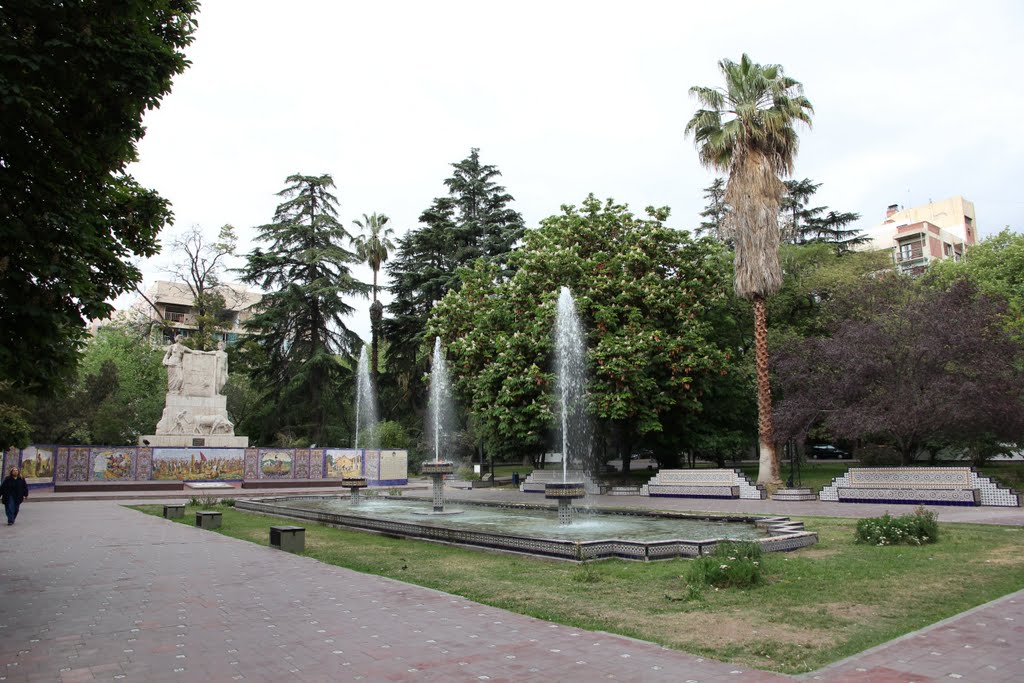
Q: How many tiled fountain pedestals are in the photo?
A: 3